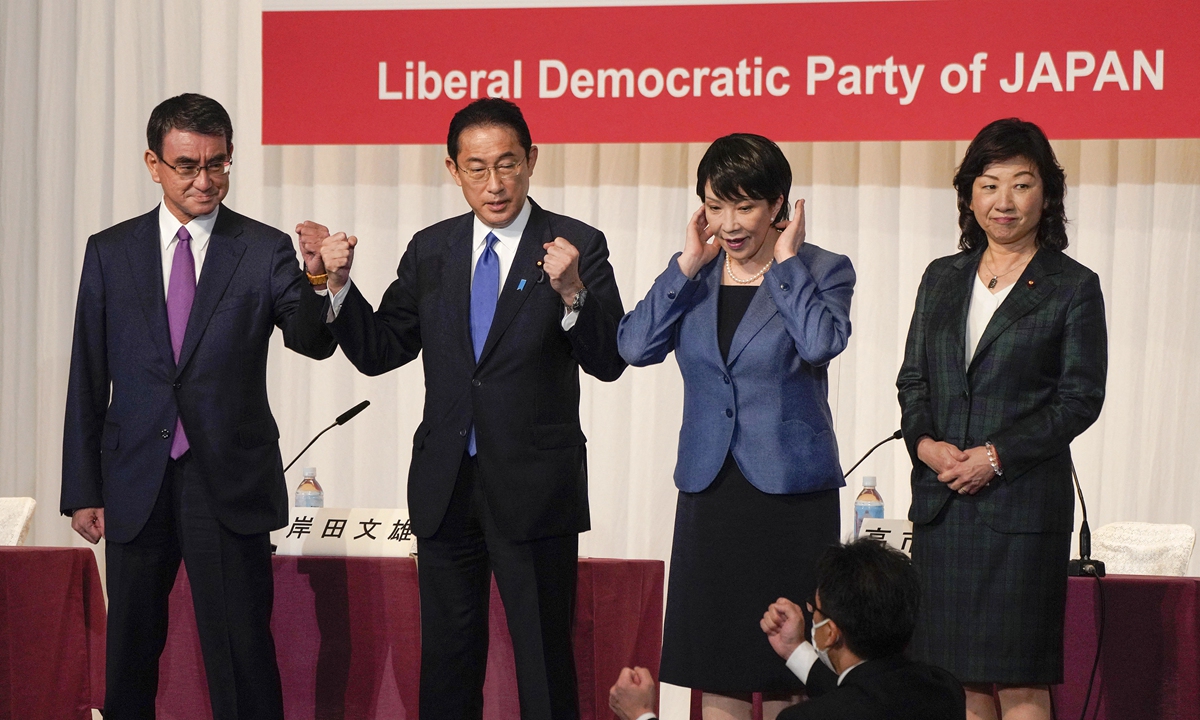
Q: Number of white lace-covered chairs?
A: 2